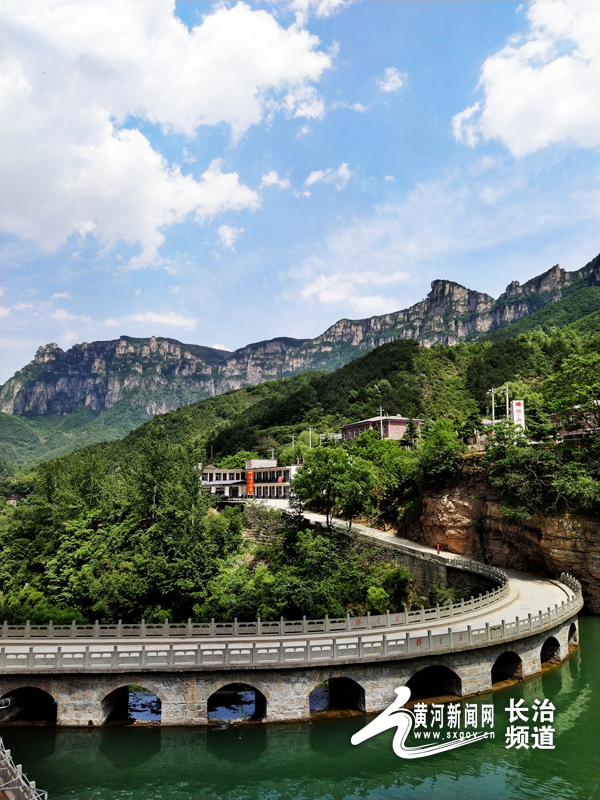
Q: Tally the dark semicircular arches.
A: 8